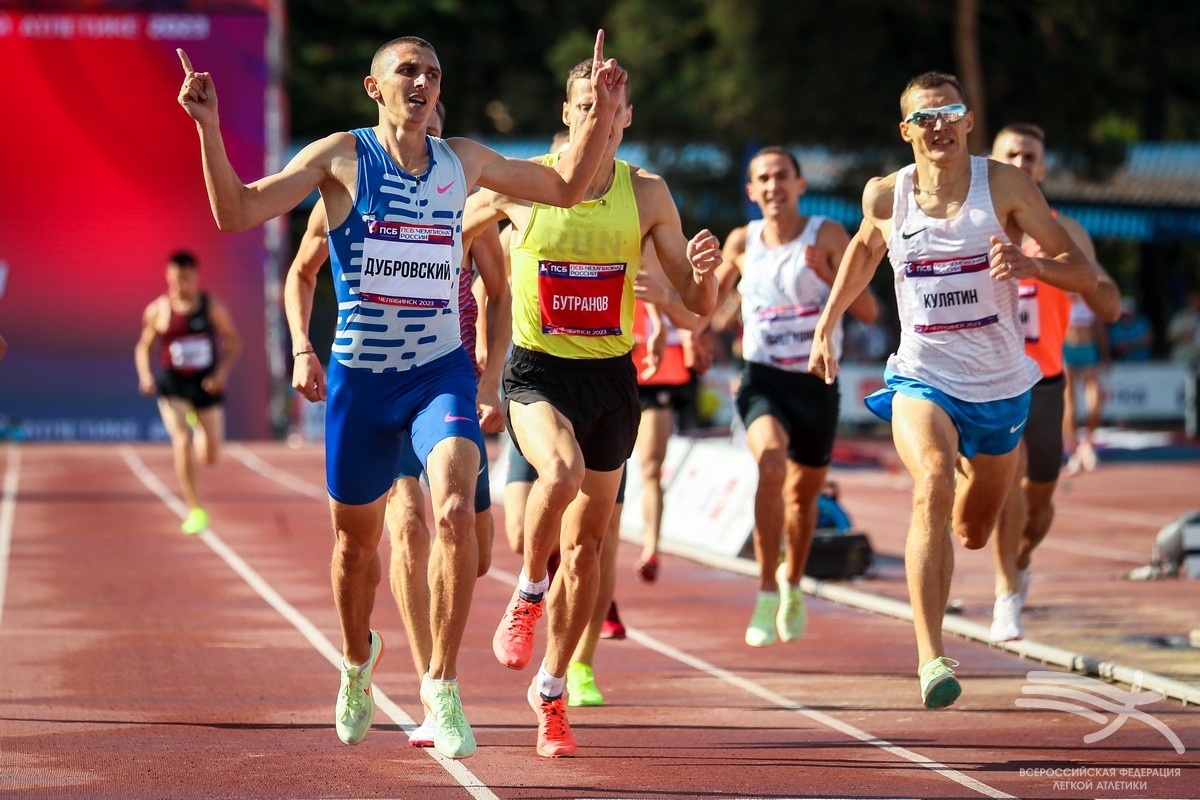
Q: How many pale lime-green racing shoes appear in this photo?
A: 5